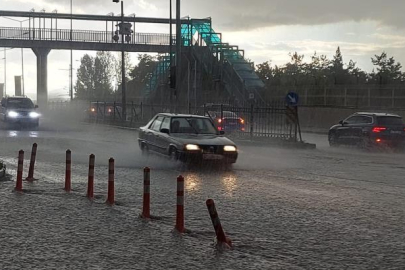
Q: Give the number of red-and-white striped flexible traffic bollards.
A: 8